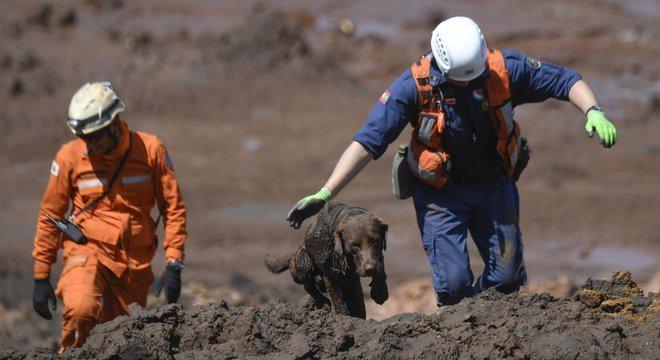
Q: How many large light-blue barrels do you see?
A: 0